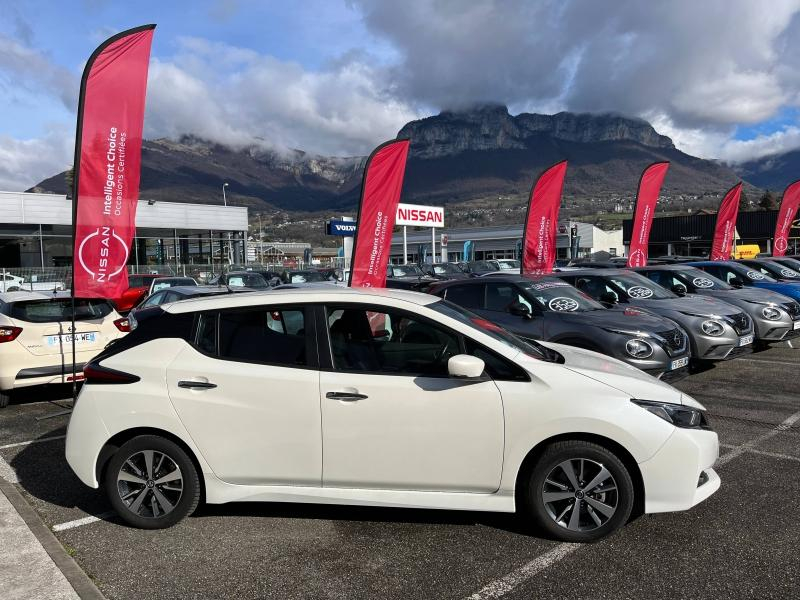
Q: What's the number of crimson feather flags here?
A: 6